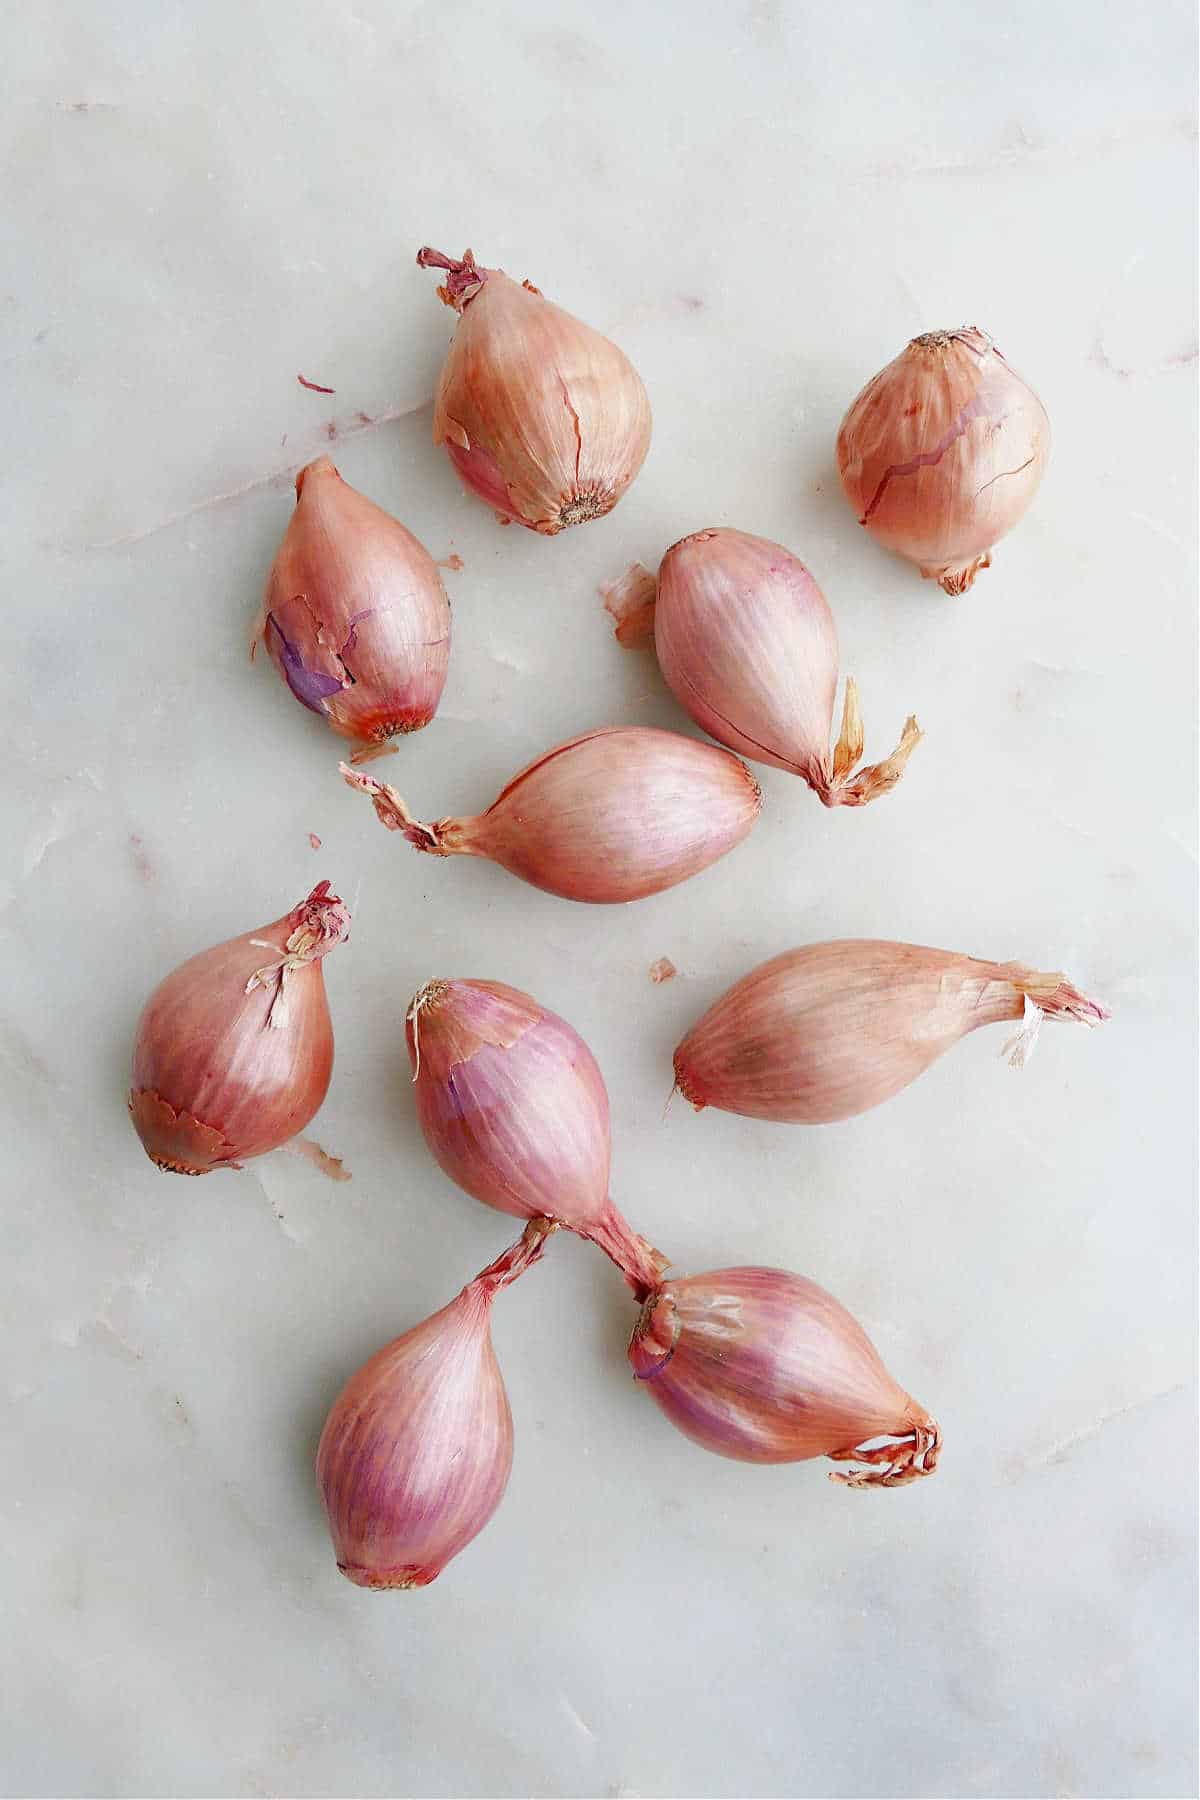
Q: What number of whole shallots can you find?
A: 10